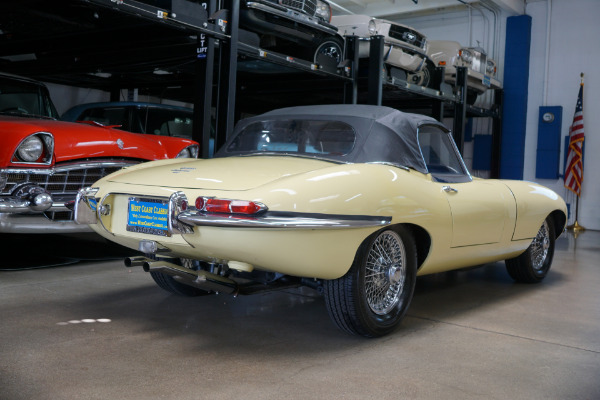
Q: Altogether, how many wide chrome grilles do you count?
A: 1